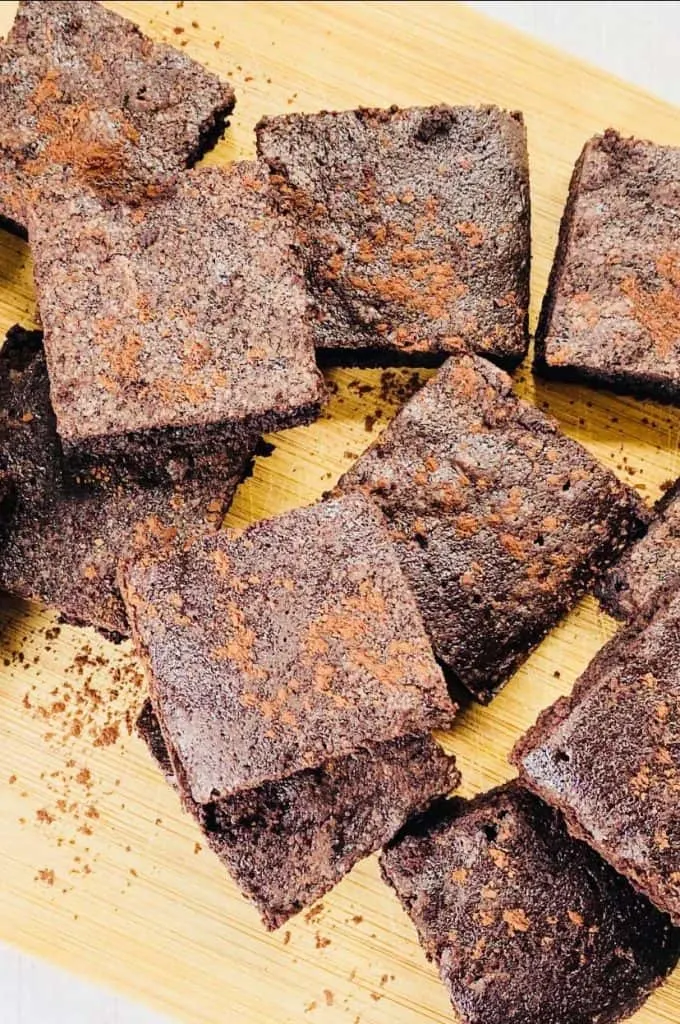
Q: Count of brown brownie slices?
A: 11